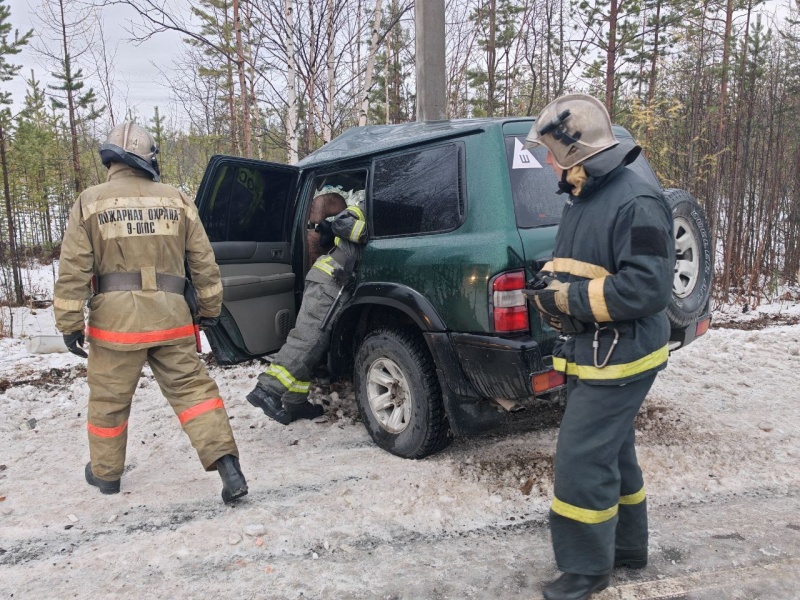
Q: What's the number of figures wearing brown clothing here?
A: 1